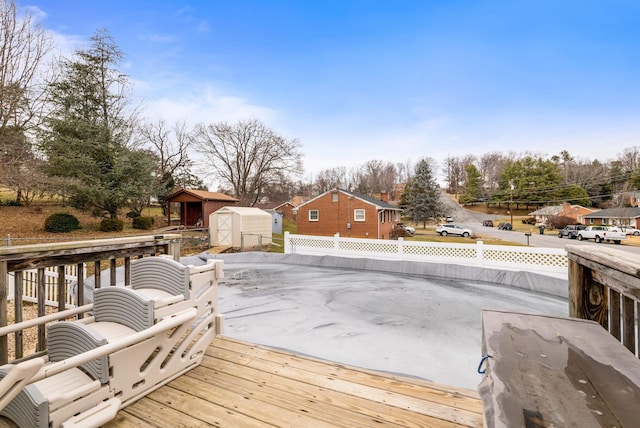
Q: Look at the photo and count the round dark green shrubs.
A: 3